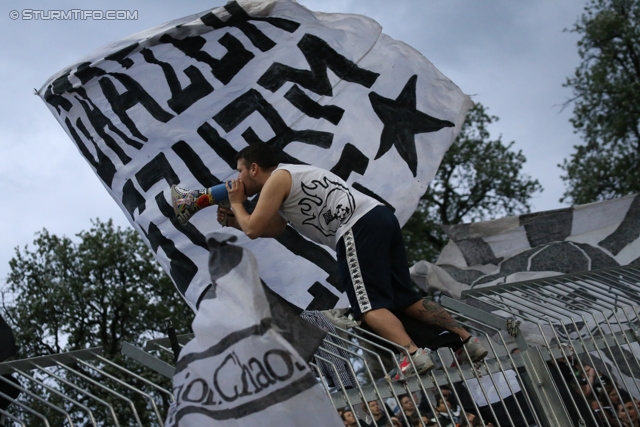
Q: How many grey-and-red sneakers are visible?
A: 2